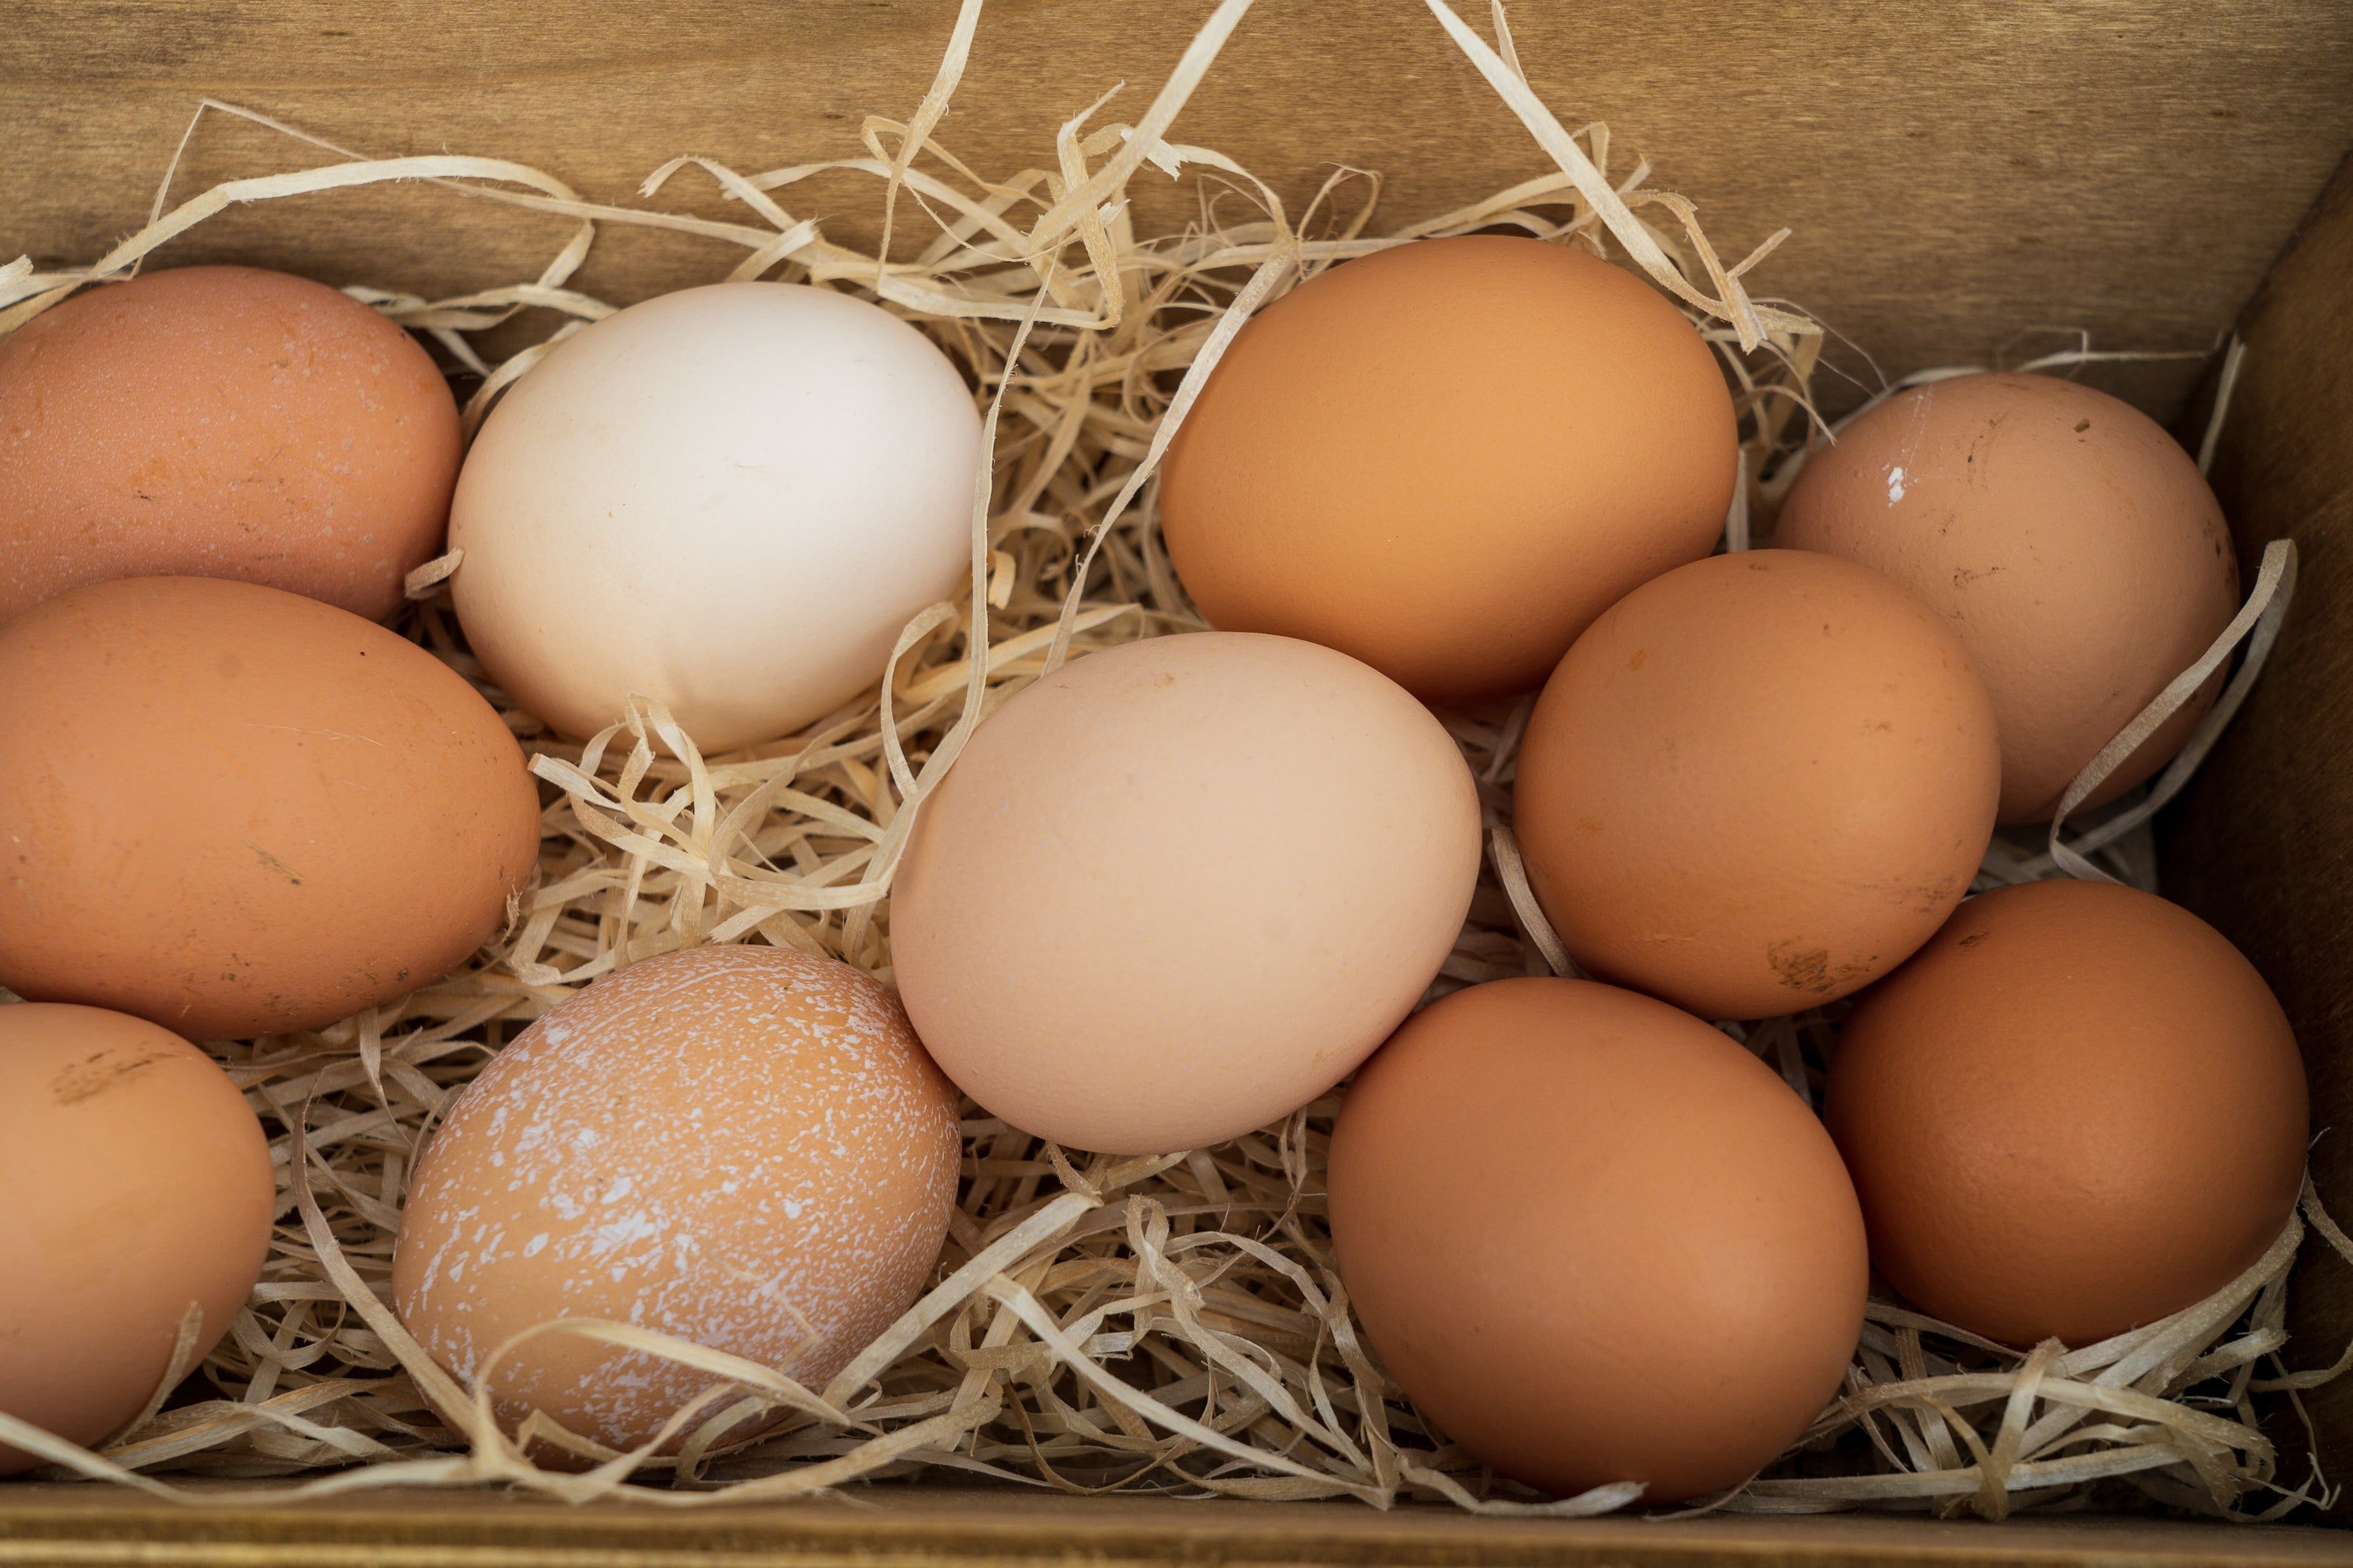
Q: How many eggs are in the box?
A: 11